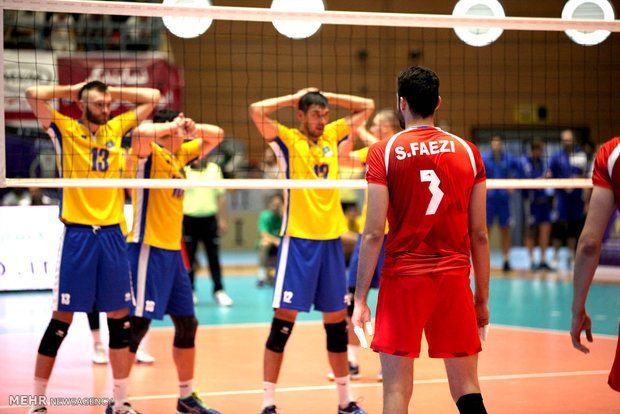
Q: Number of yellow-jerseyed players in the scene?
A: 4